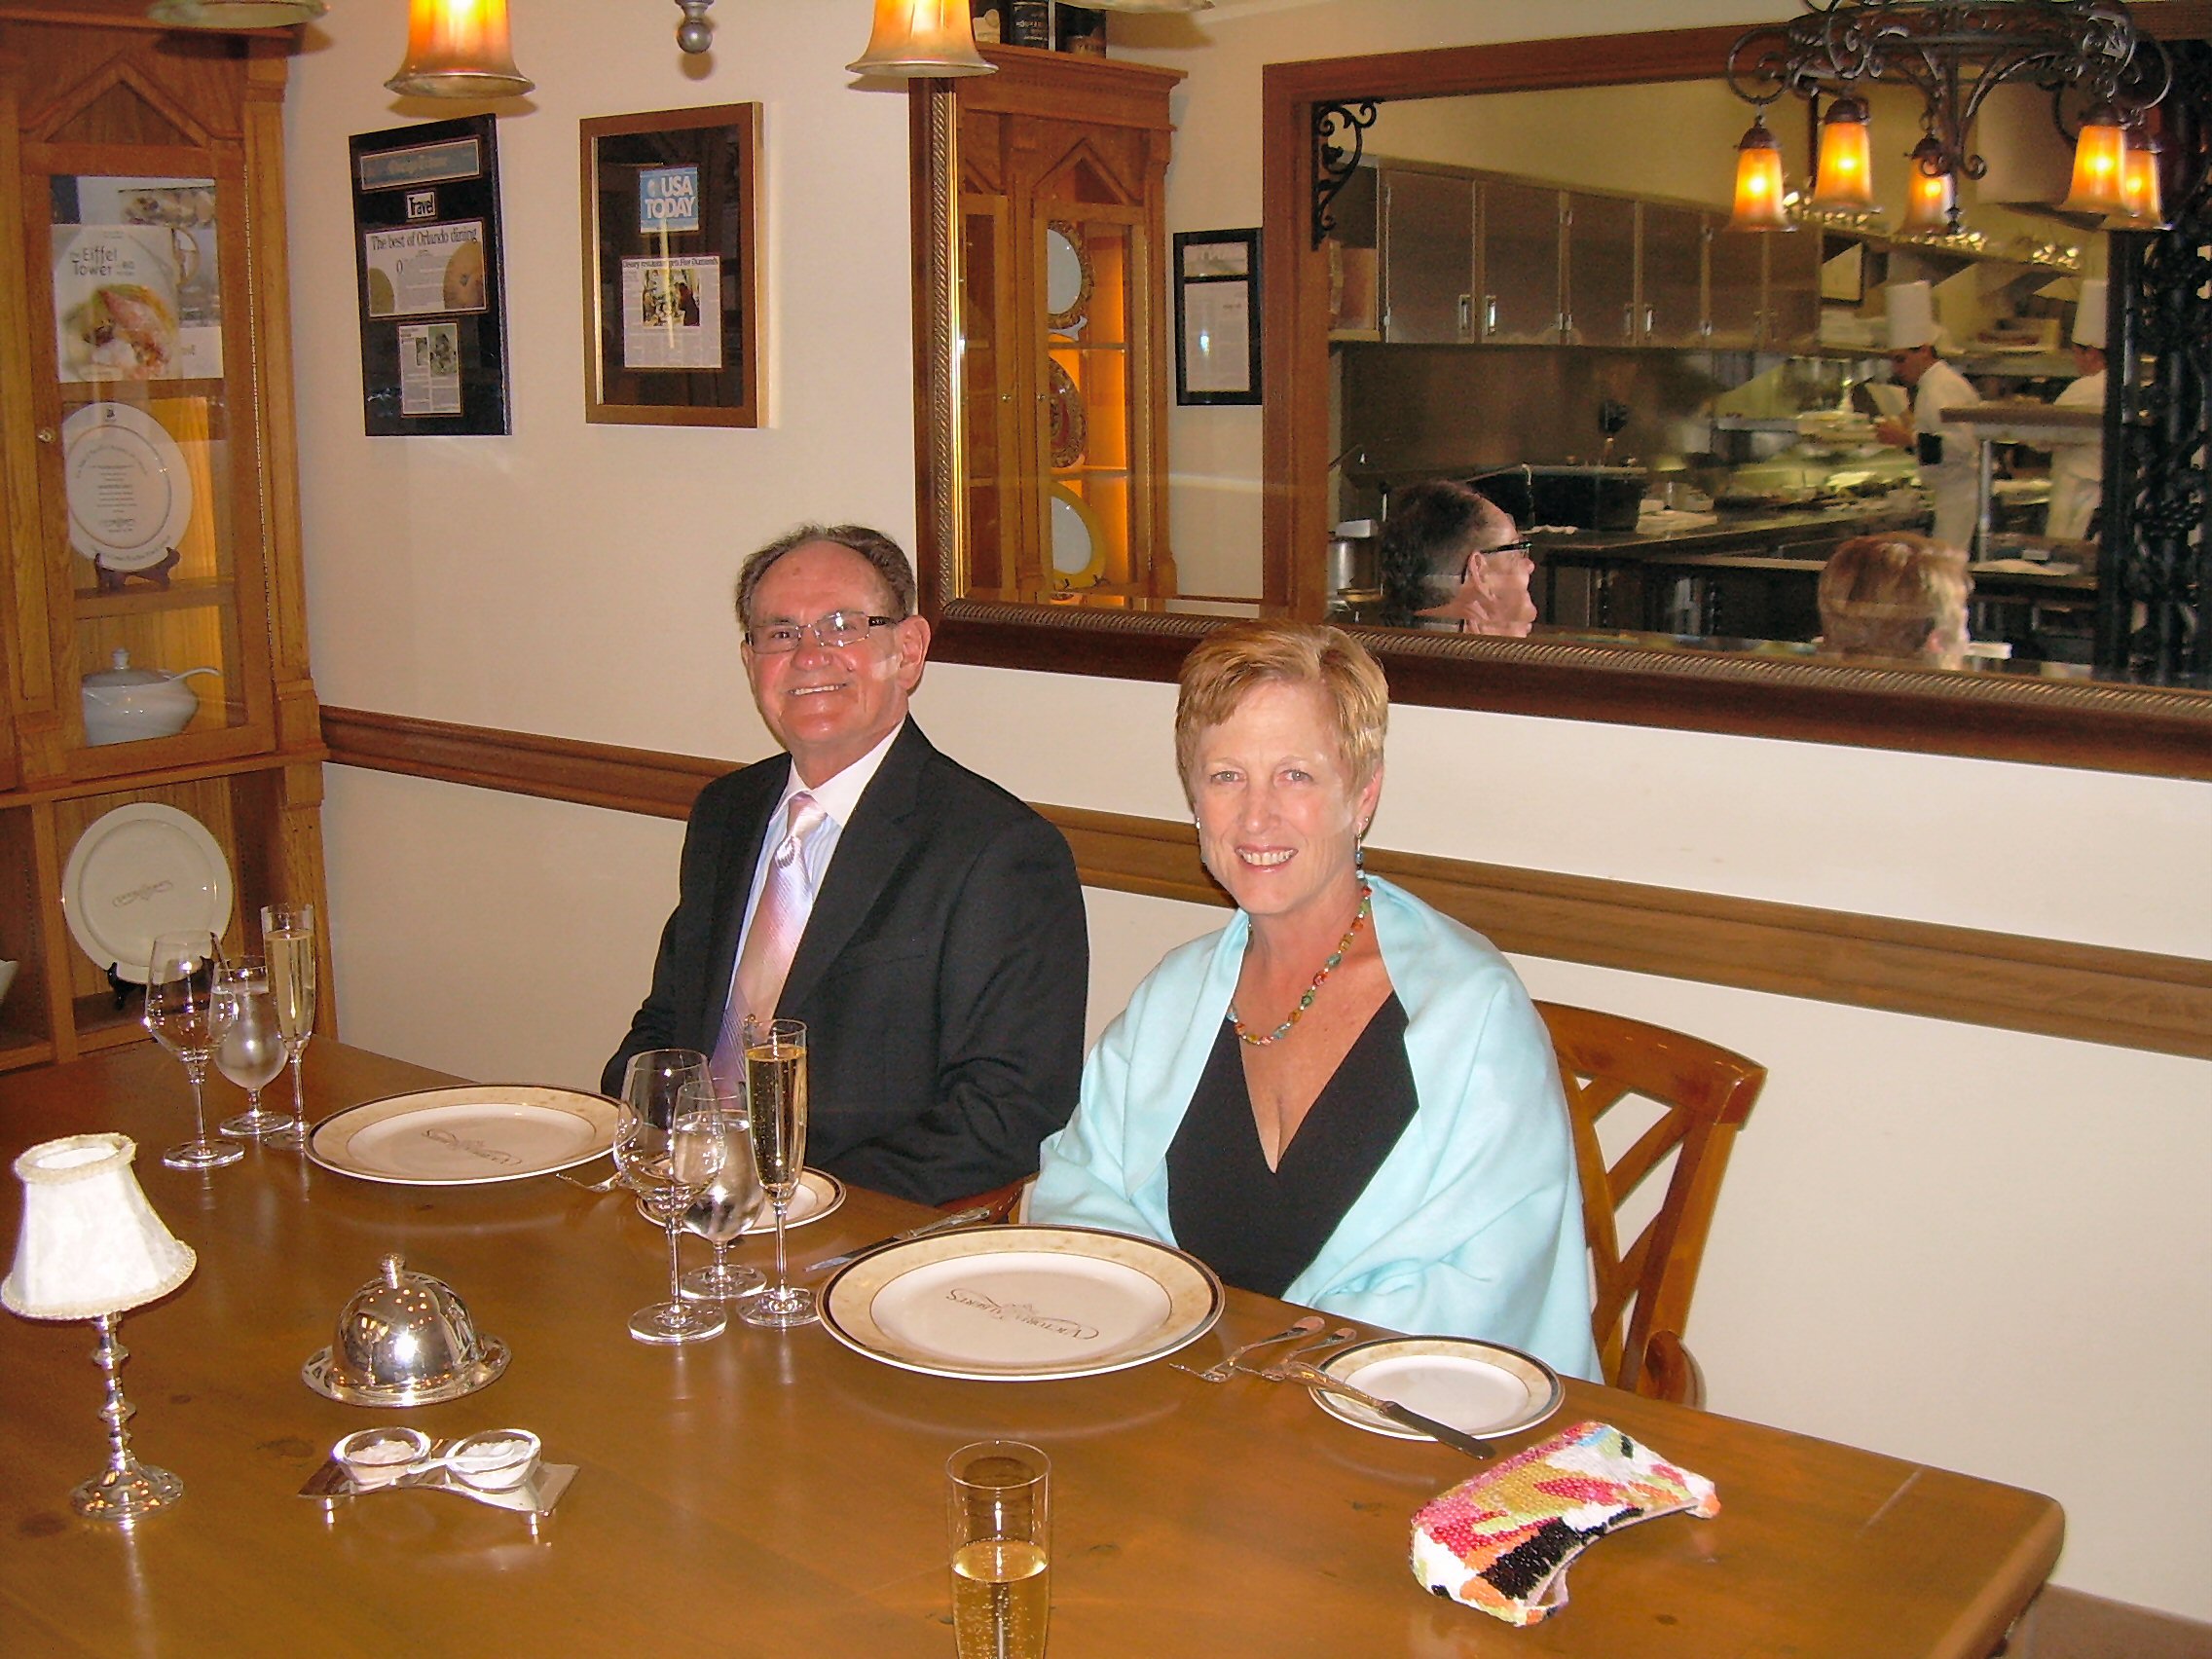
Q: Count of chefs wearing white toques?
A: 2